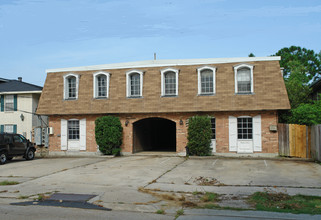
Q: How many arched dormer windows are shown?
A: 6